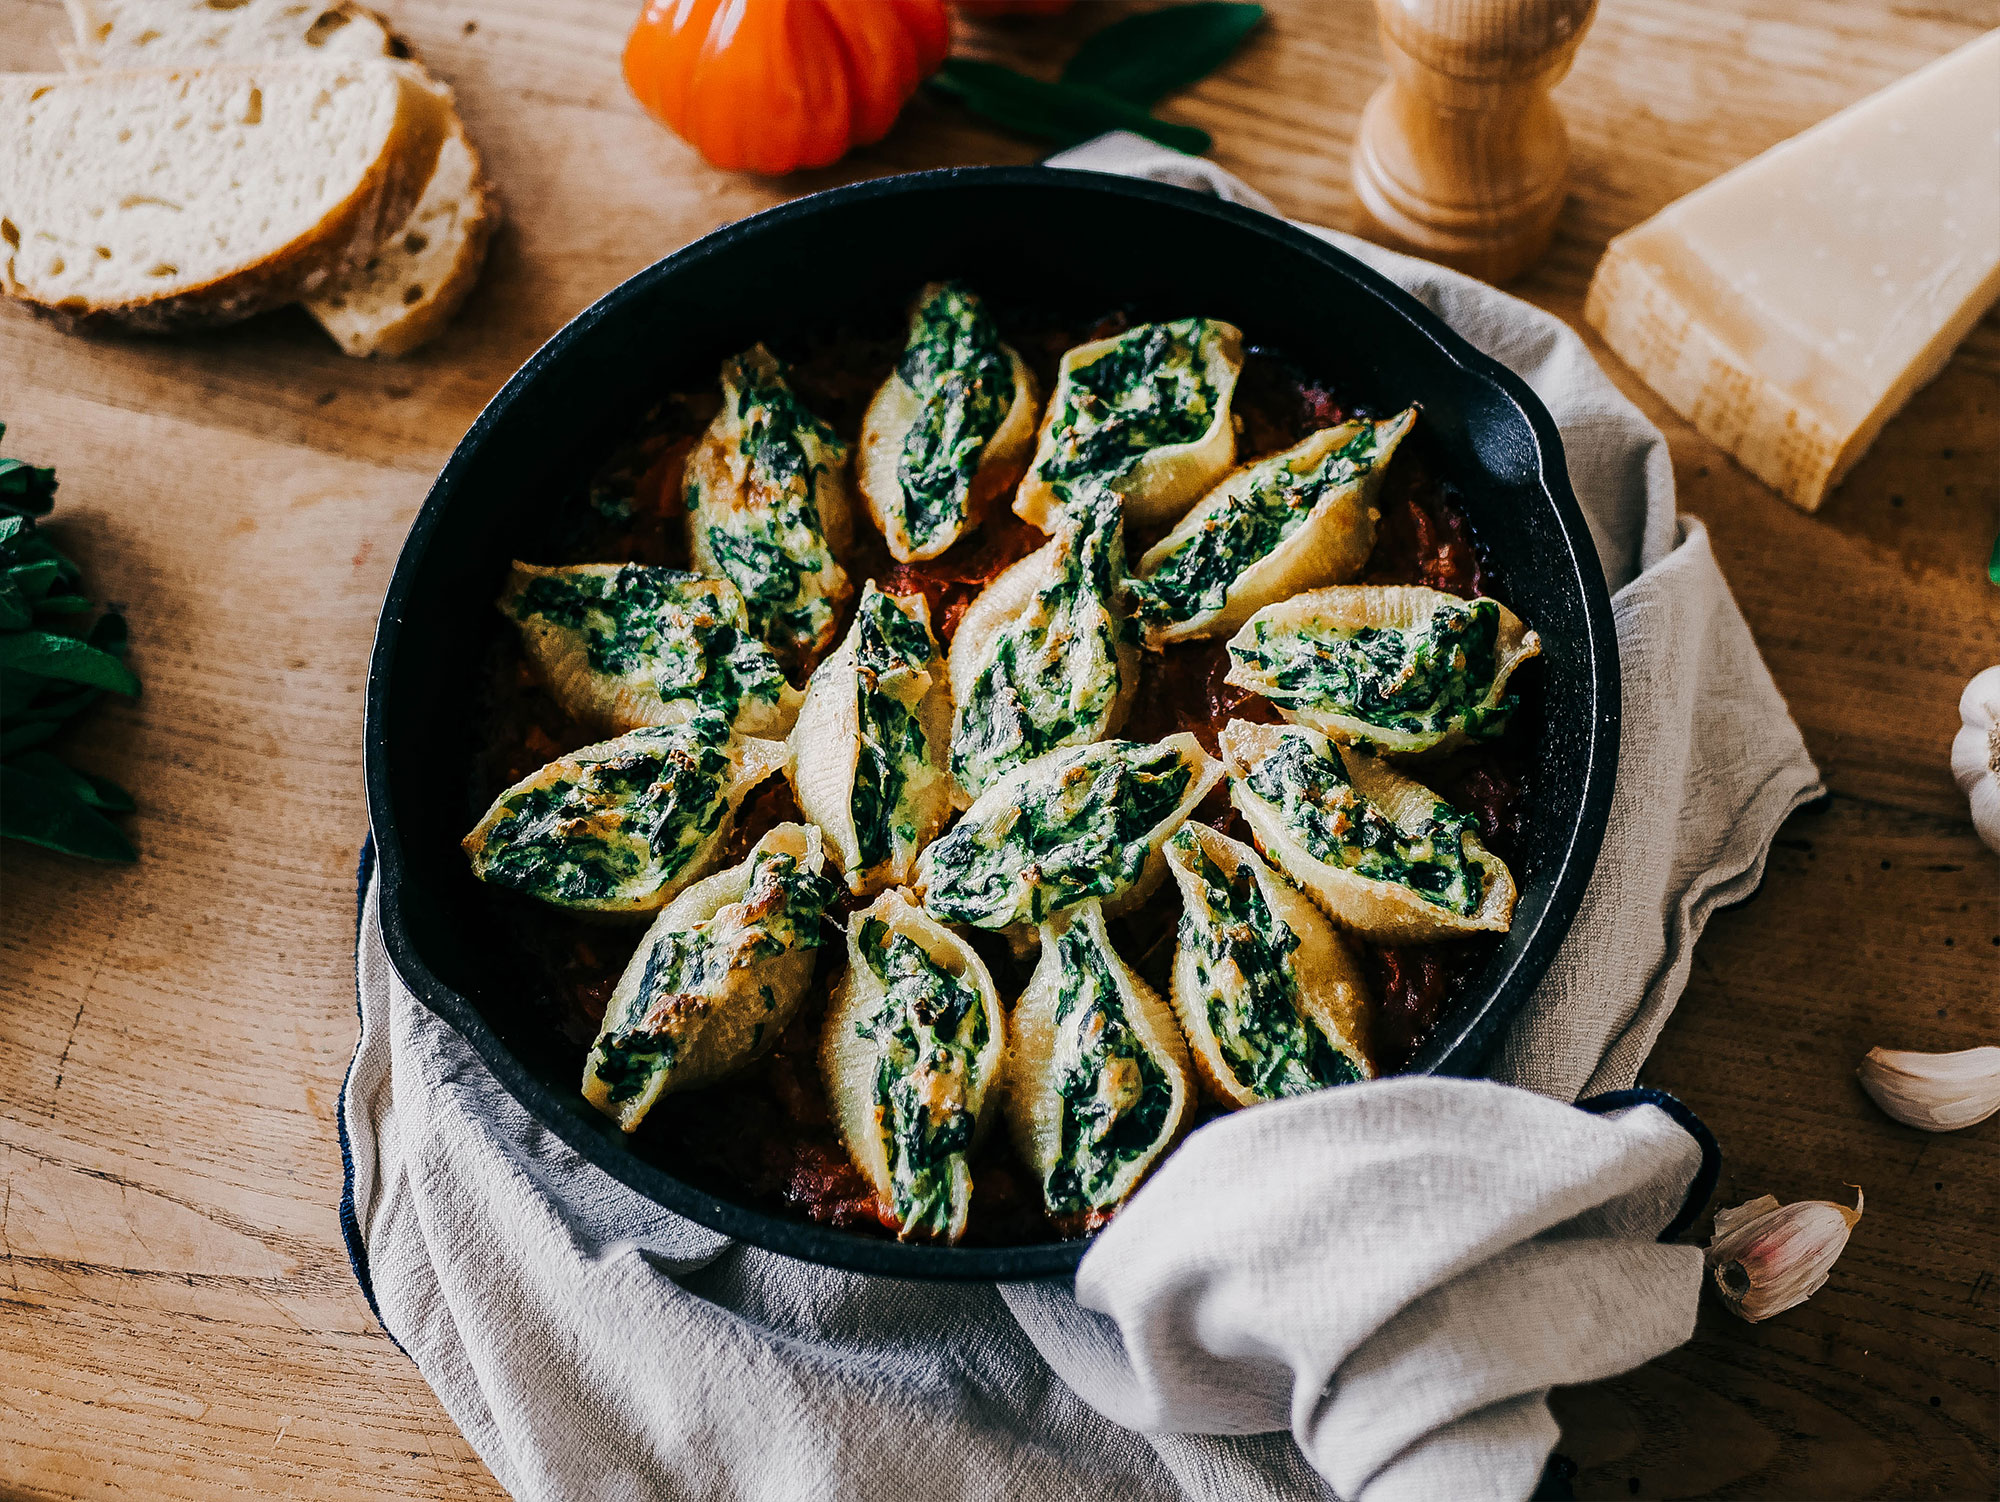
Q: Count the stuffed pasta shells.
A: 15